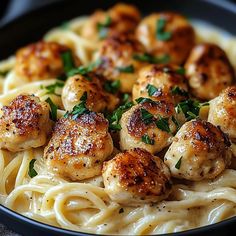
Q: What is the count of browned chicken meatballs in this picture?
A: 13